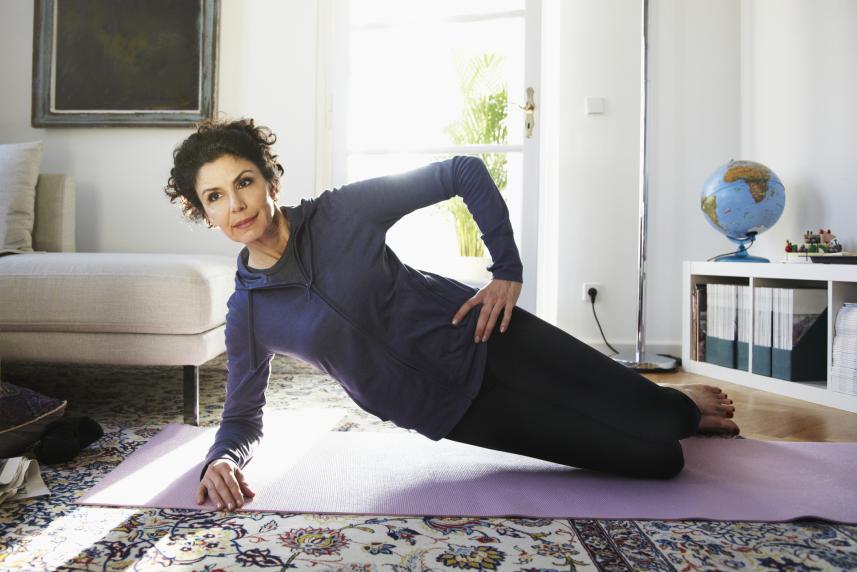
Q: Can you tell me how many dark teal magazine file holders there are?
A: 4